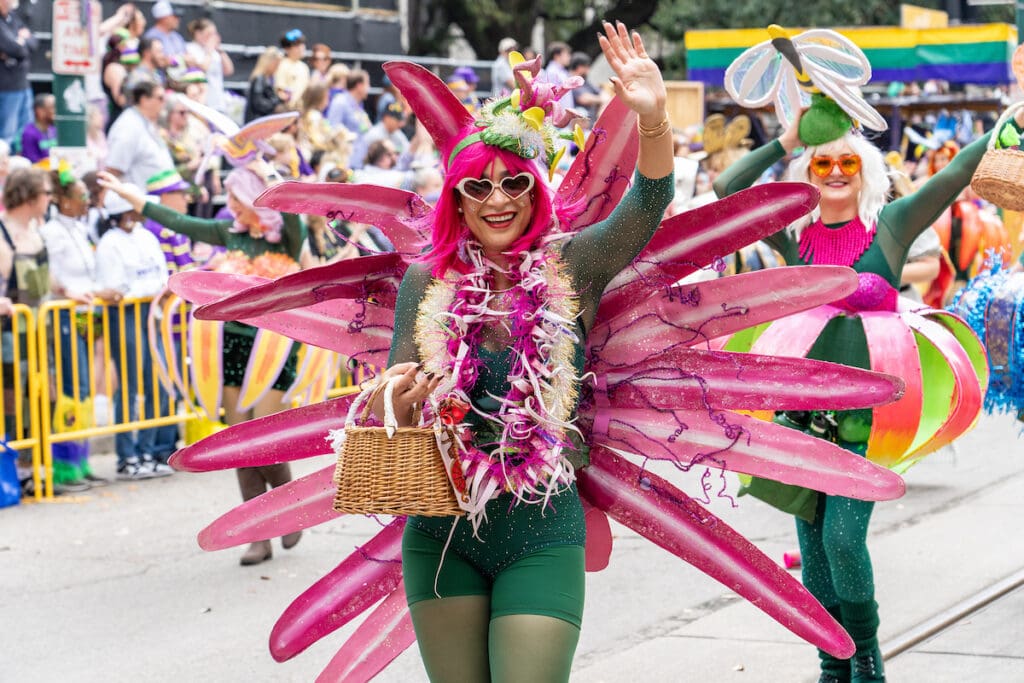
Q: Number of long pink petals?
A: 14